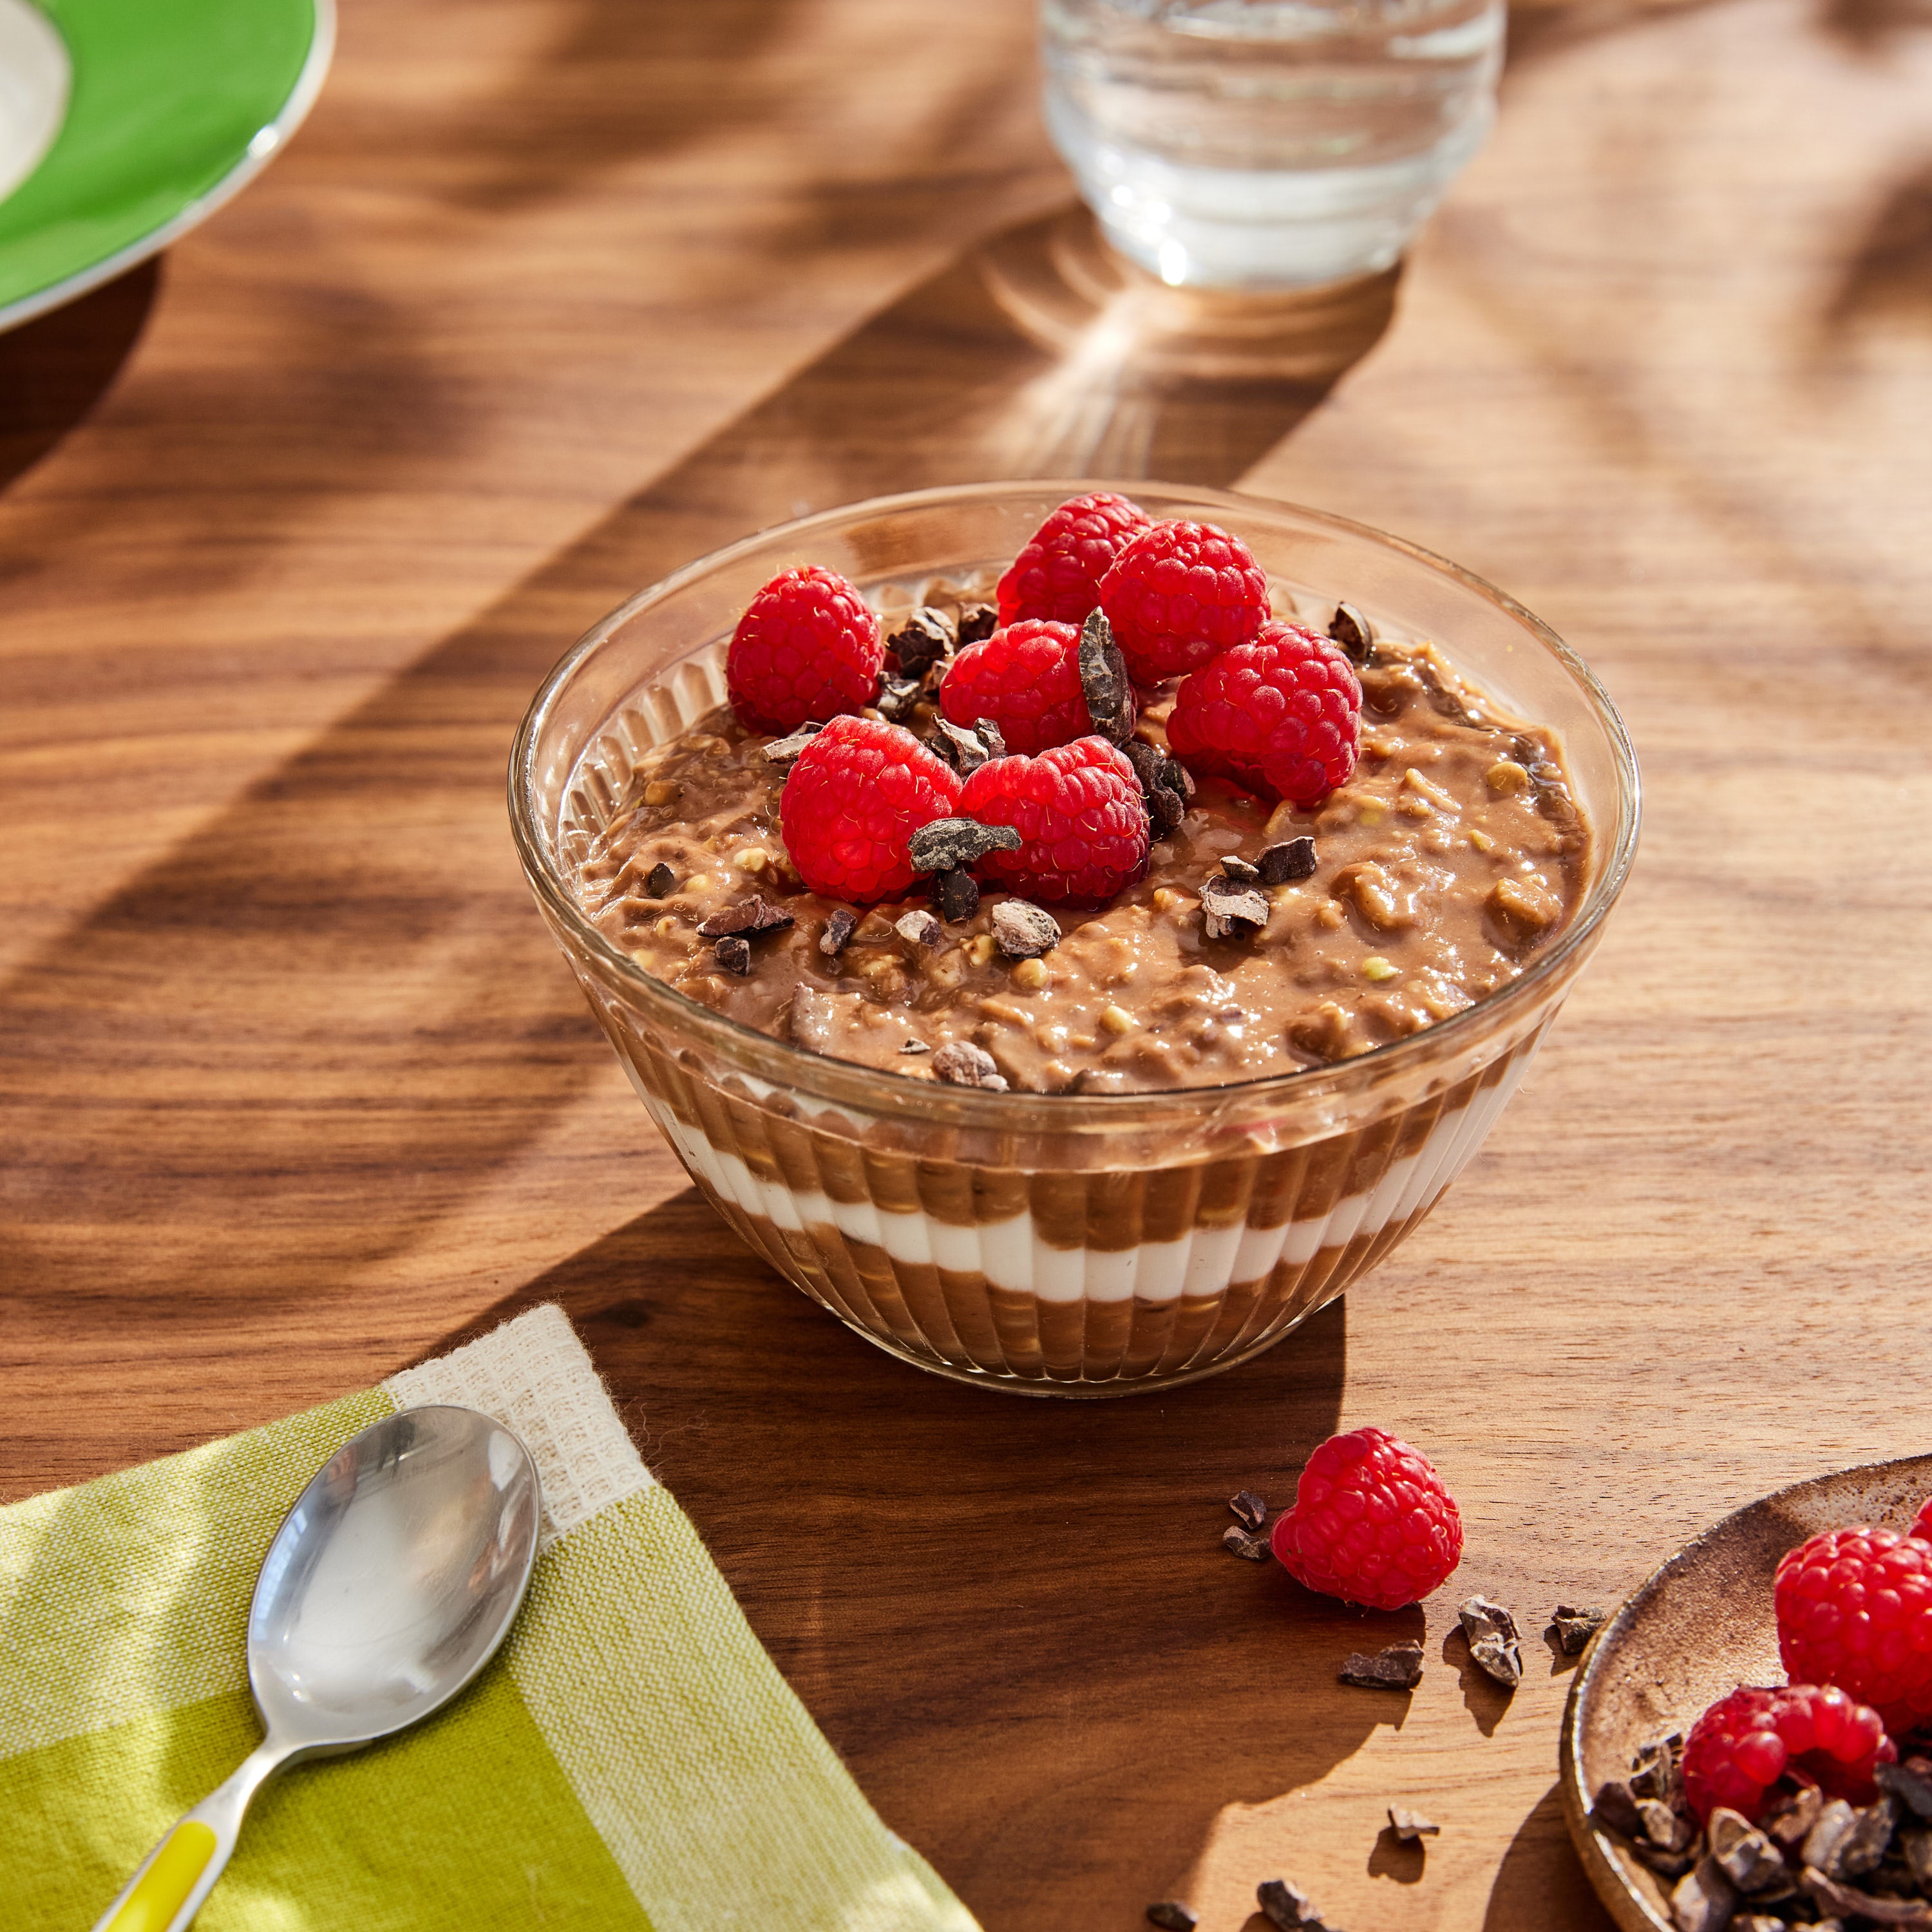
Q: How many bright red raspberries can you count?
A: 11